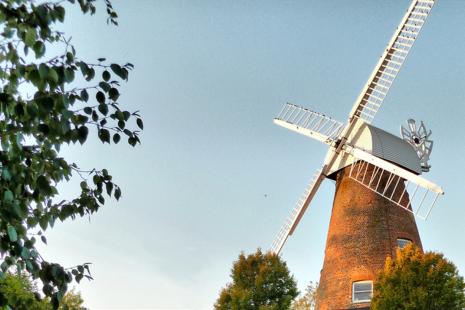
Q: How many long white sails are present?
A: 4